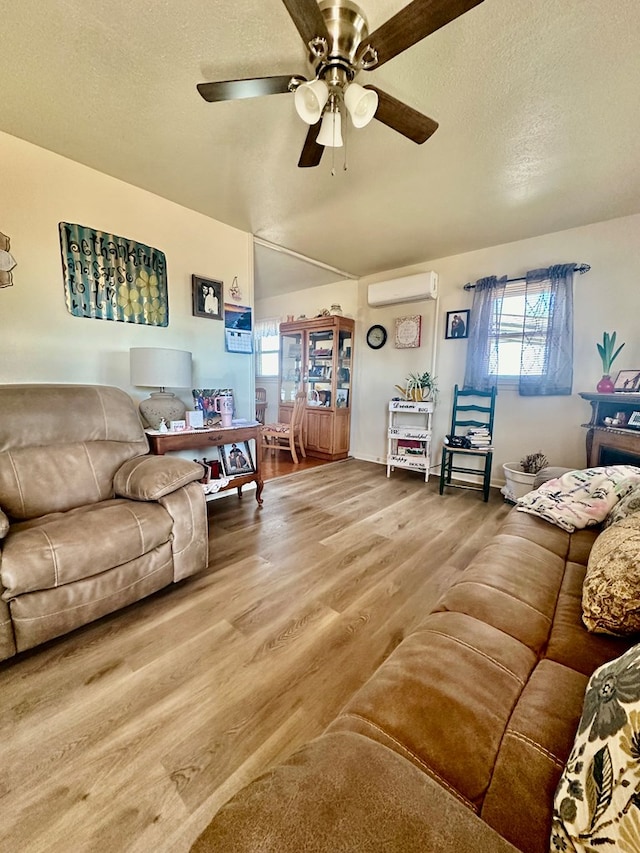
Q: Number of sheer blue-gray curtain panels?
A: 2